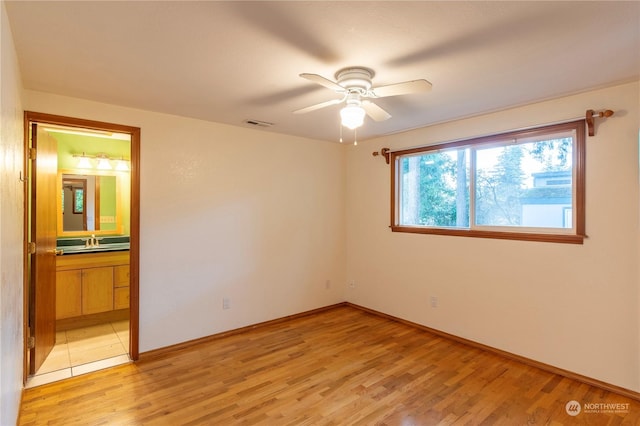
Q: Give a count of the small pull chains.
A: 2